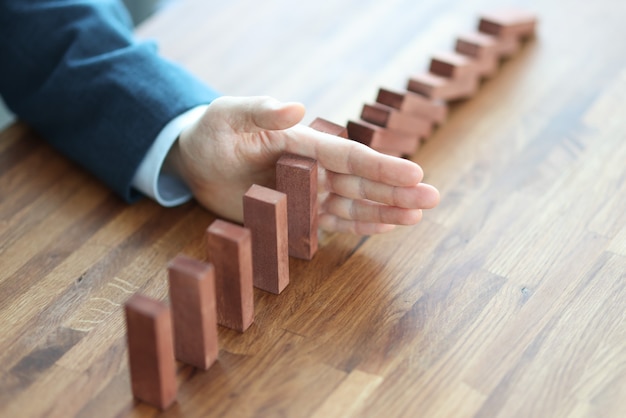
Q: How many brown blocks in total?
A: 13